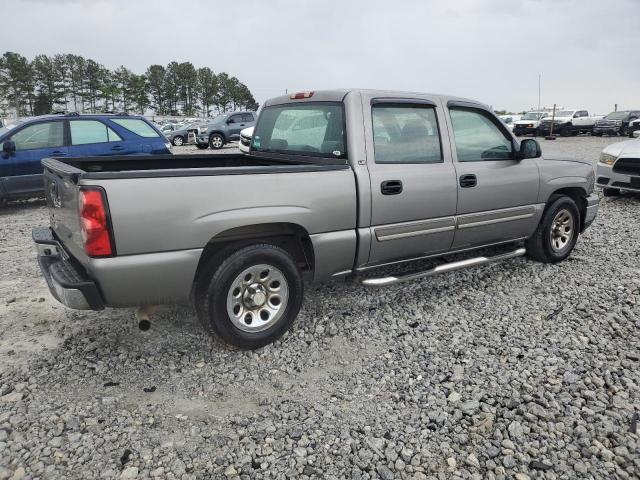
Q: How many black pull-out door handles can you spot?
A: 2